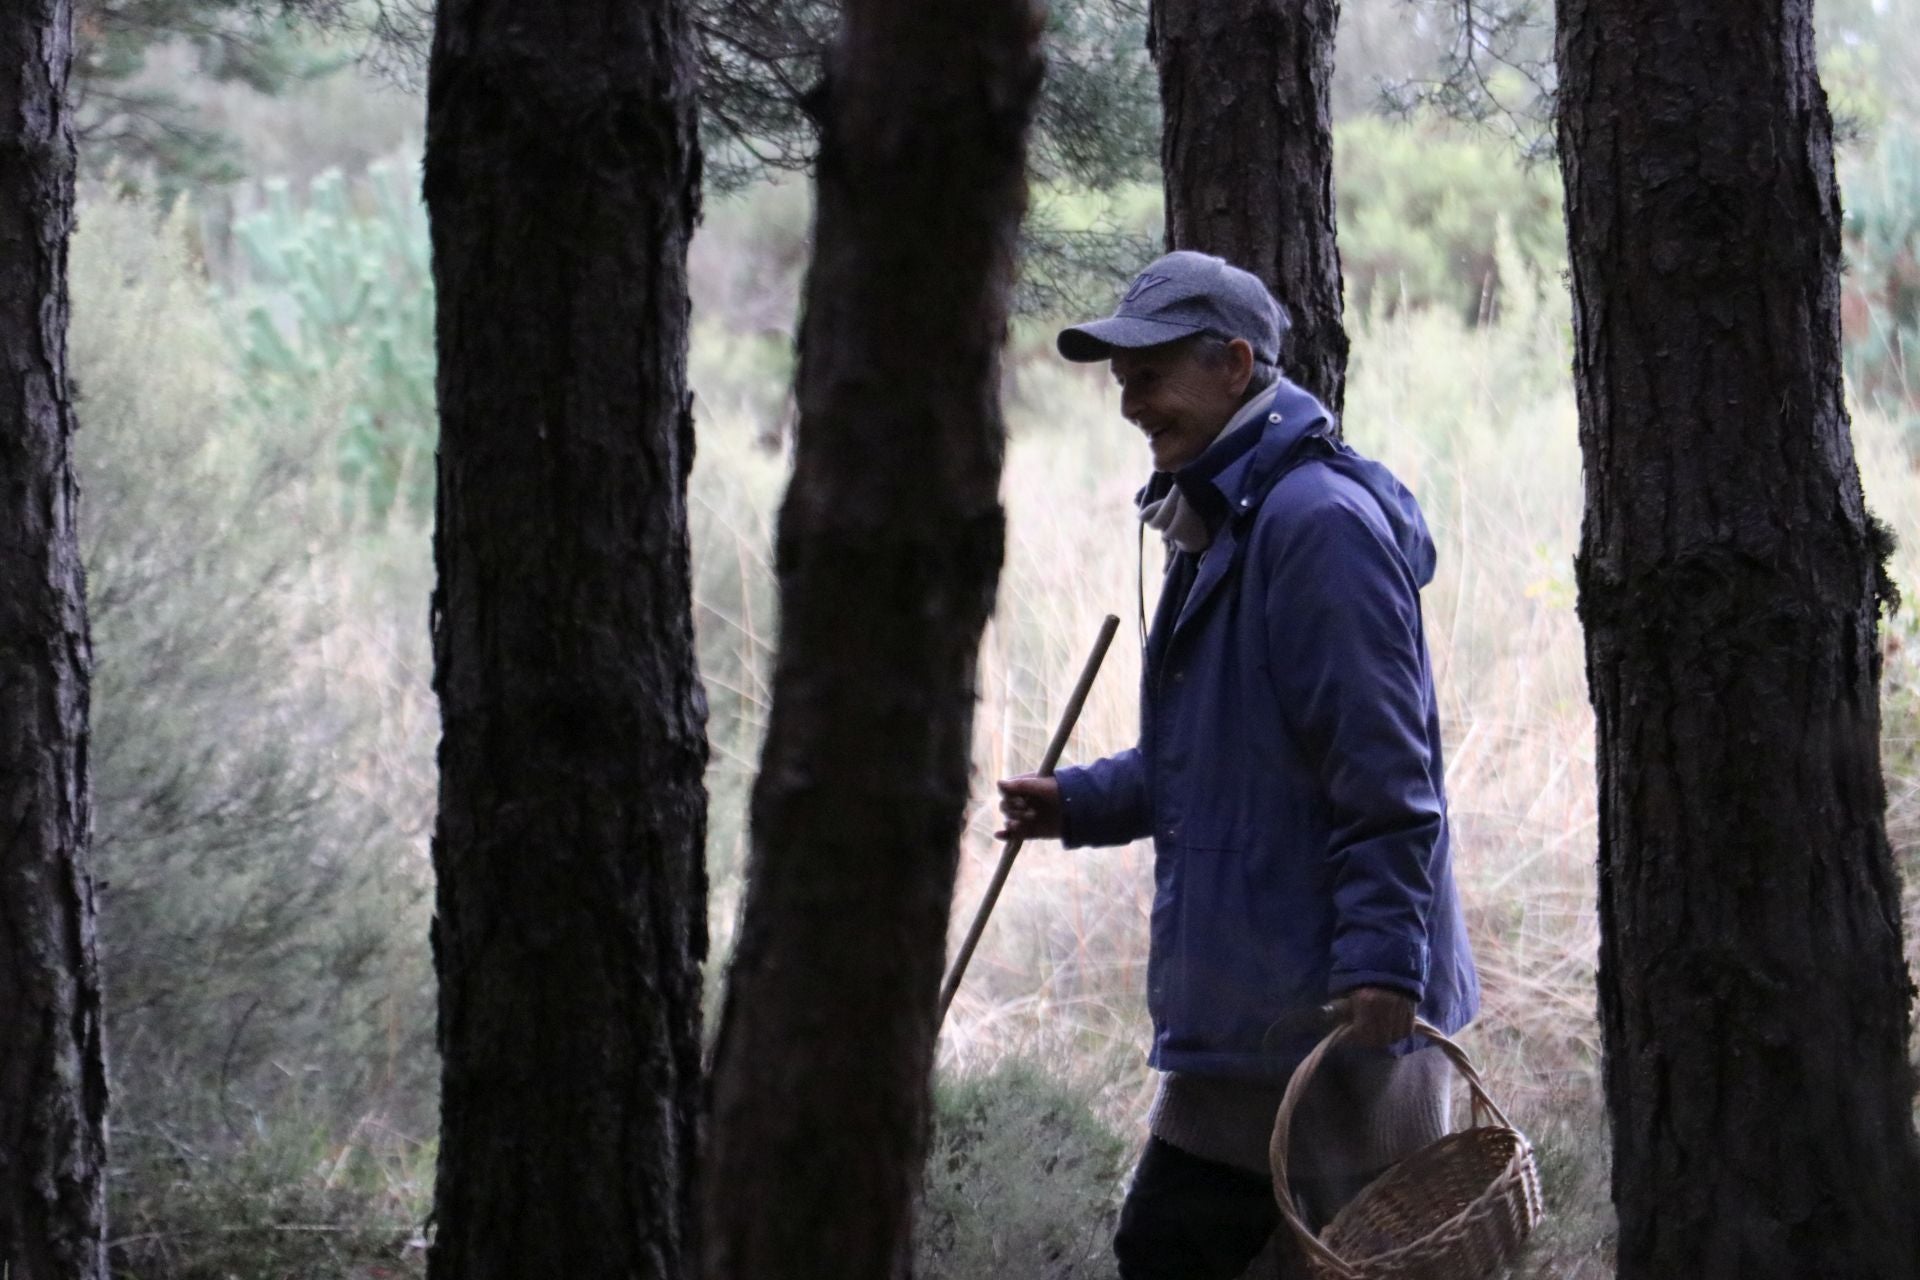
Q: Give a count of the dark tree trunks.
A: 5